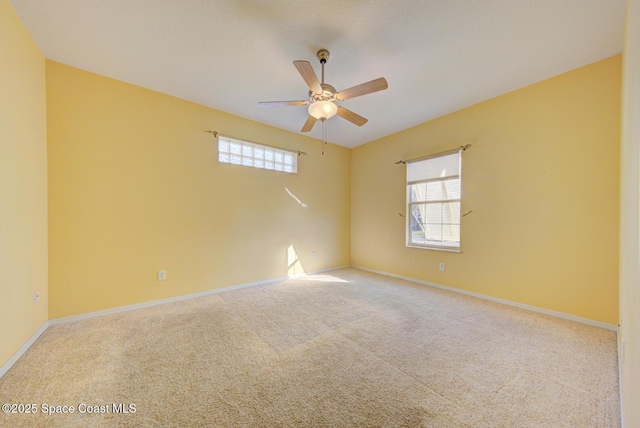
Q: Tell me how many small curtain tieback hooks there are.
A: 2